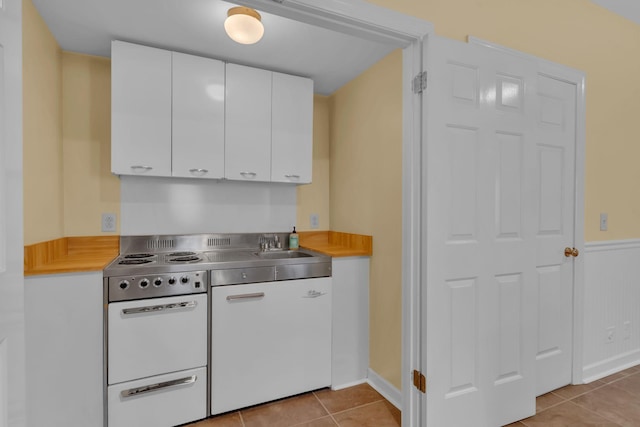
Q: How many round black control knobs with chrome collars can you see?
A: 5